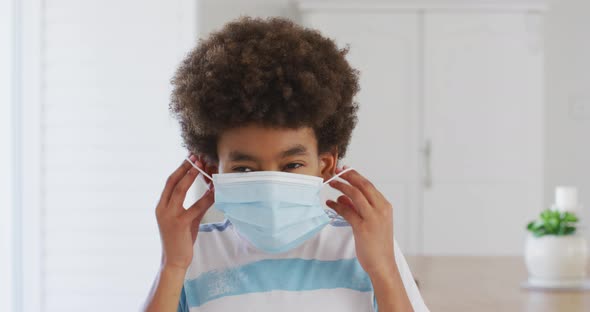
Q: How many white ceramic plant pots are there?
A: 1